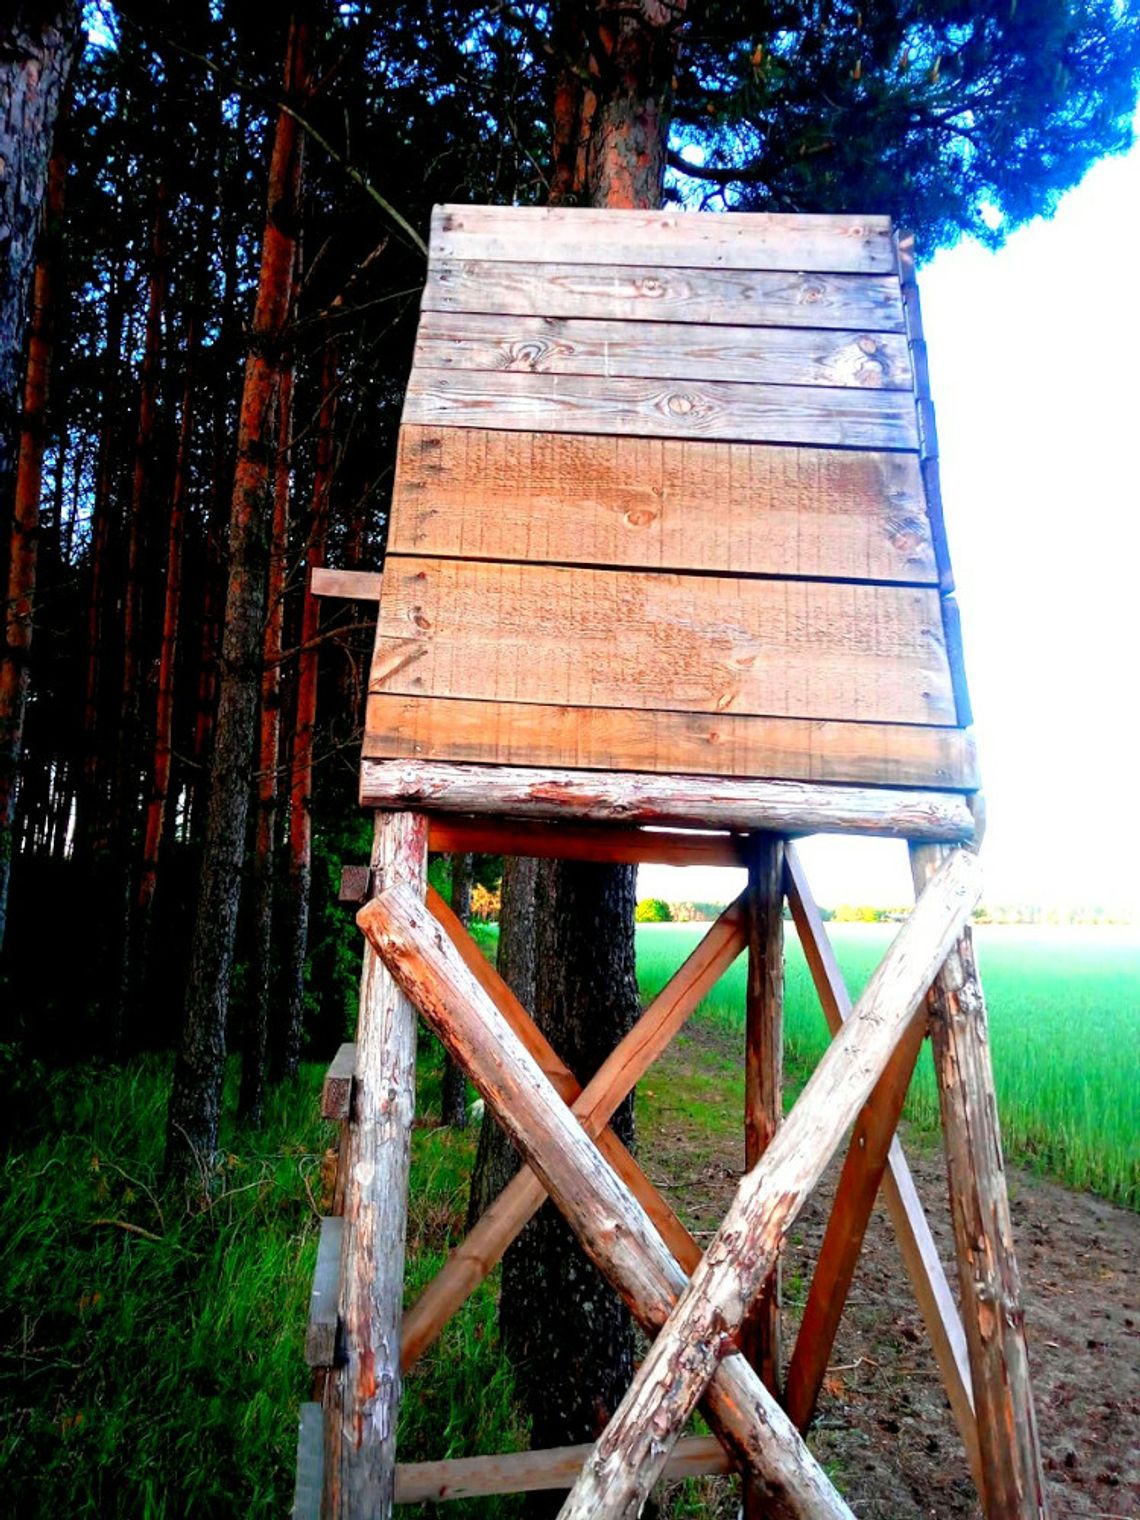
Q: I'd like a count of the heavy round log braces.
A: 2